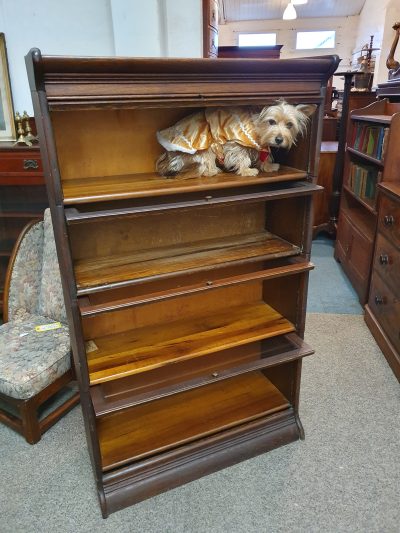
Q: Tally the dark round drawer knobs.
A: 3